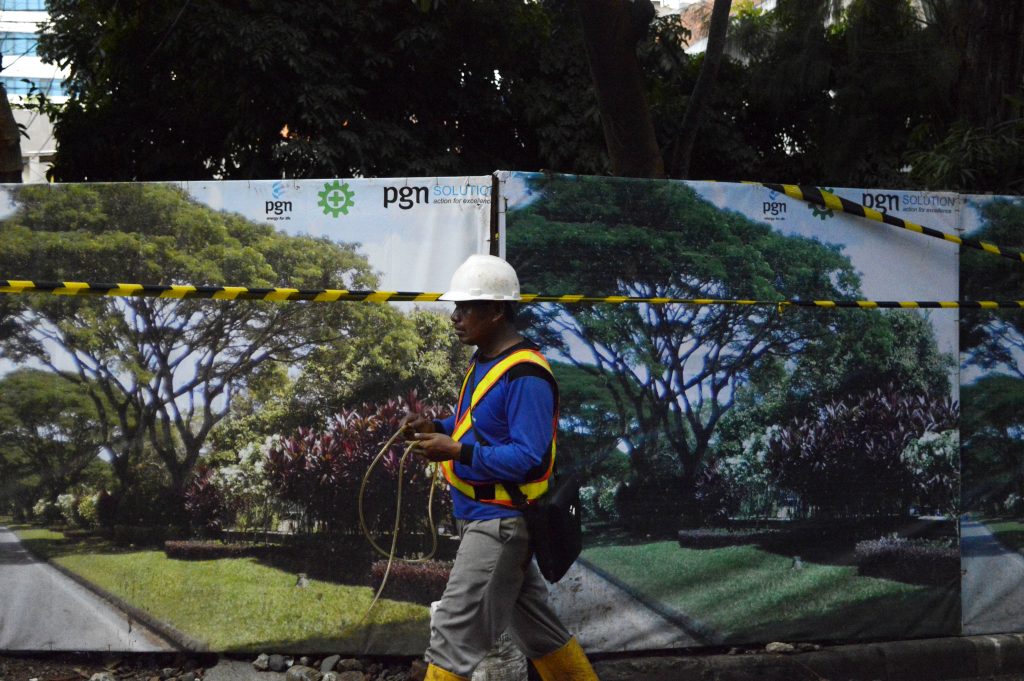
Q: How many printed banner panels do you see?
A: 3